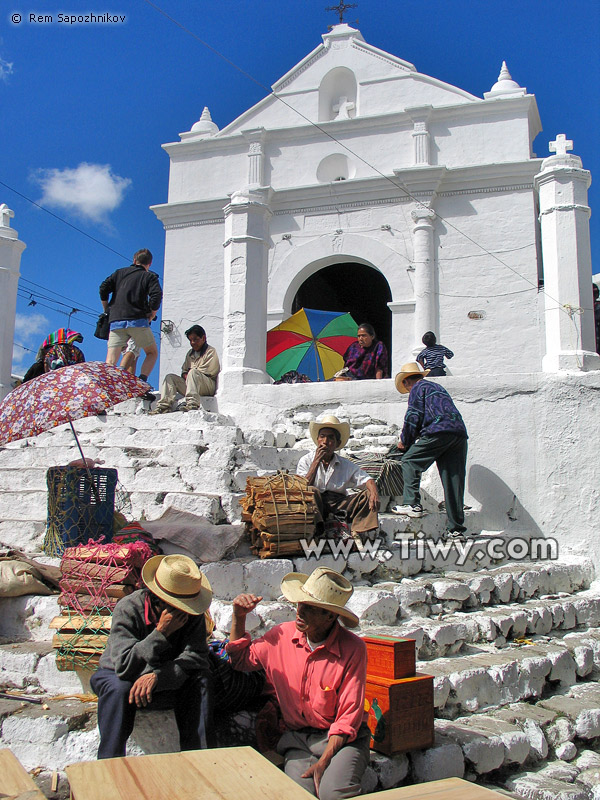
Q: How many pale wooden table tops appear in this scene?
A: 3